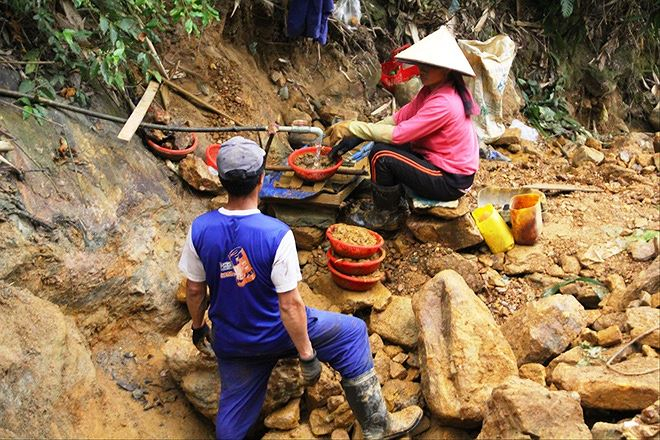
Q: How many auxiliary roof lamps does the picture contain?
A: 0